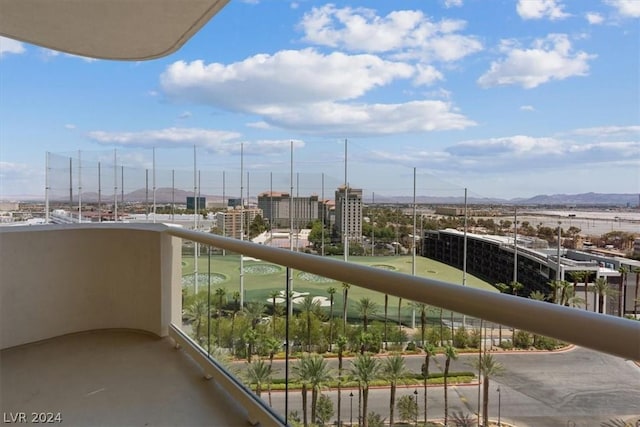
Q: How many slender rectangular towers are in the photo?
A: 1